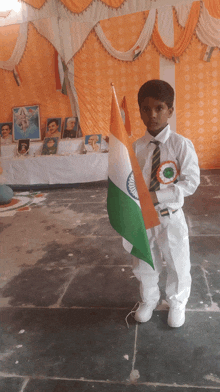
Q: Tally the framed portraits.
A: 7